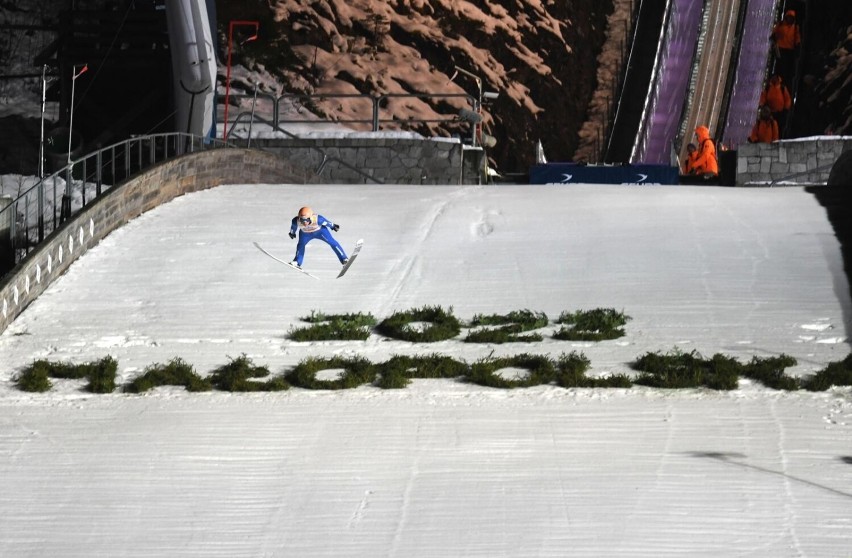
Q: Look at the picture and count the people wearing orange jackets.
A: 5